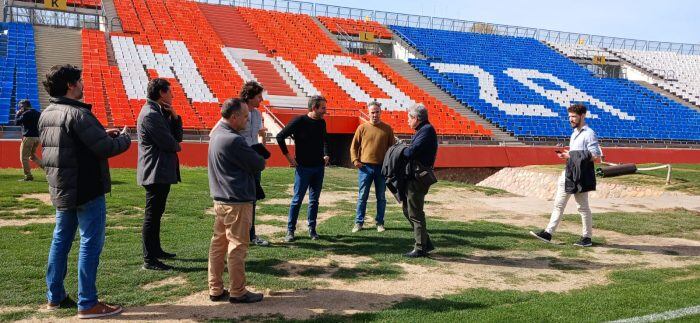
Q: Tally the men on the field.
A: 9